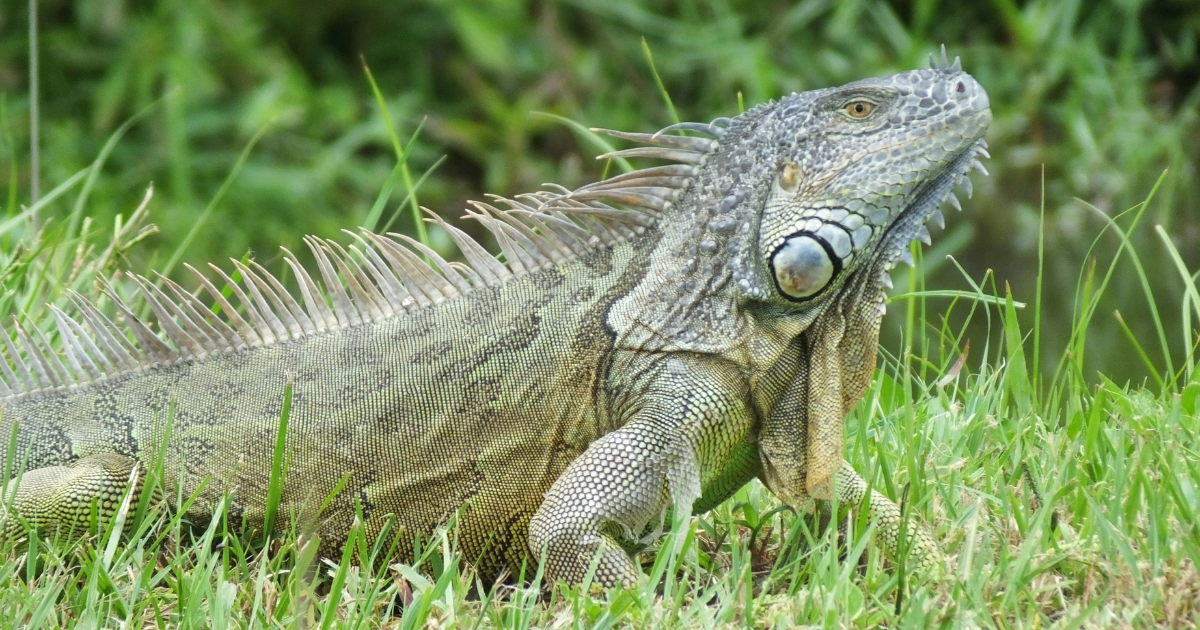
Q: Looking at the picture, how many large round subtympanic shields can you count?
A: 1